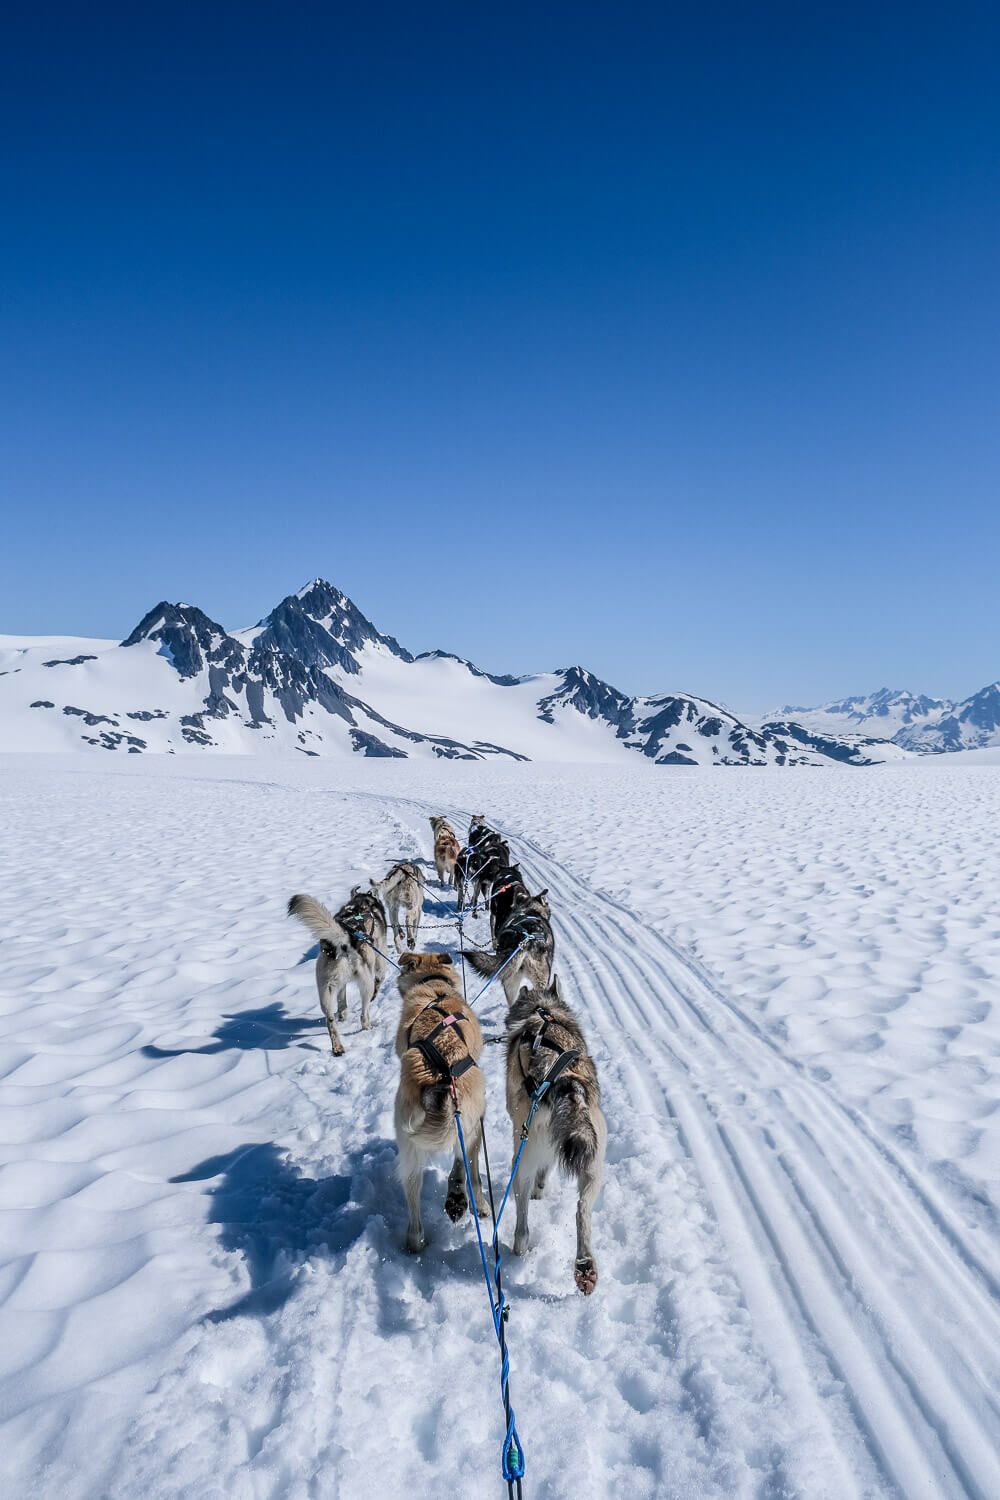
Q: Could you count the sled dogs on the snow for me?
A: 10